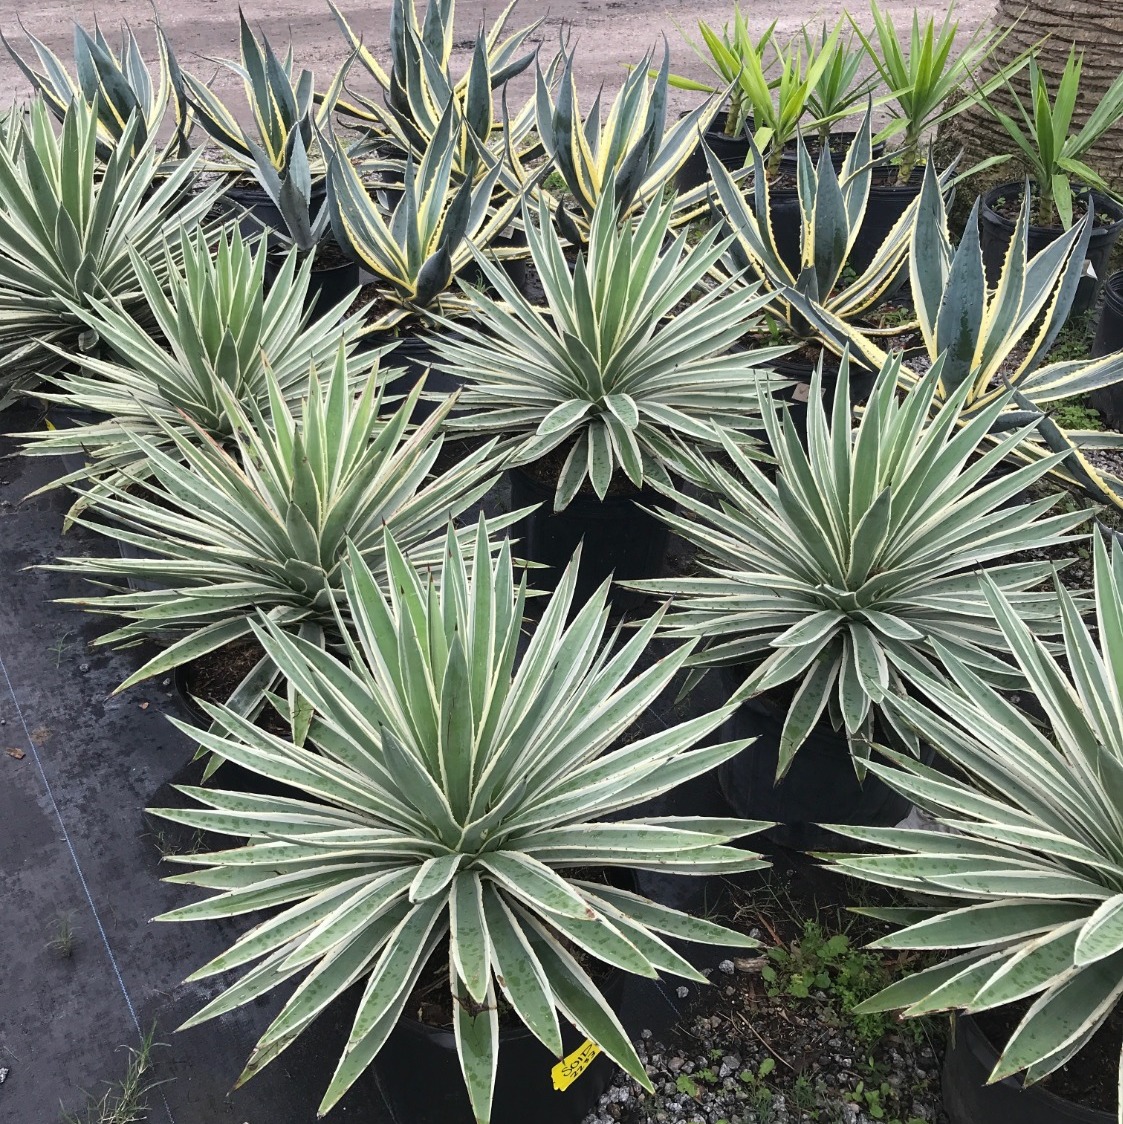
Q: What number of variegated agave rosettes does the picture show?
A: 14